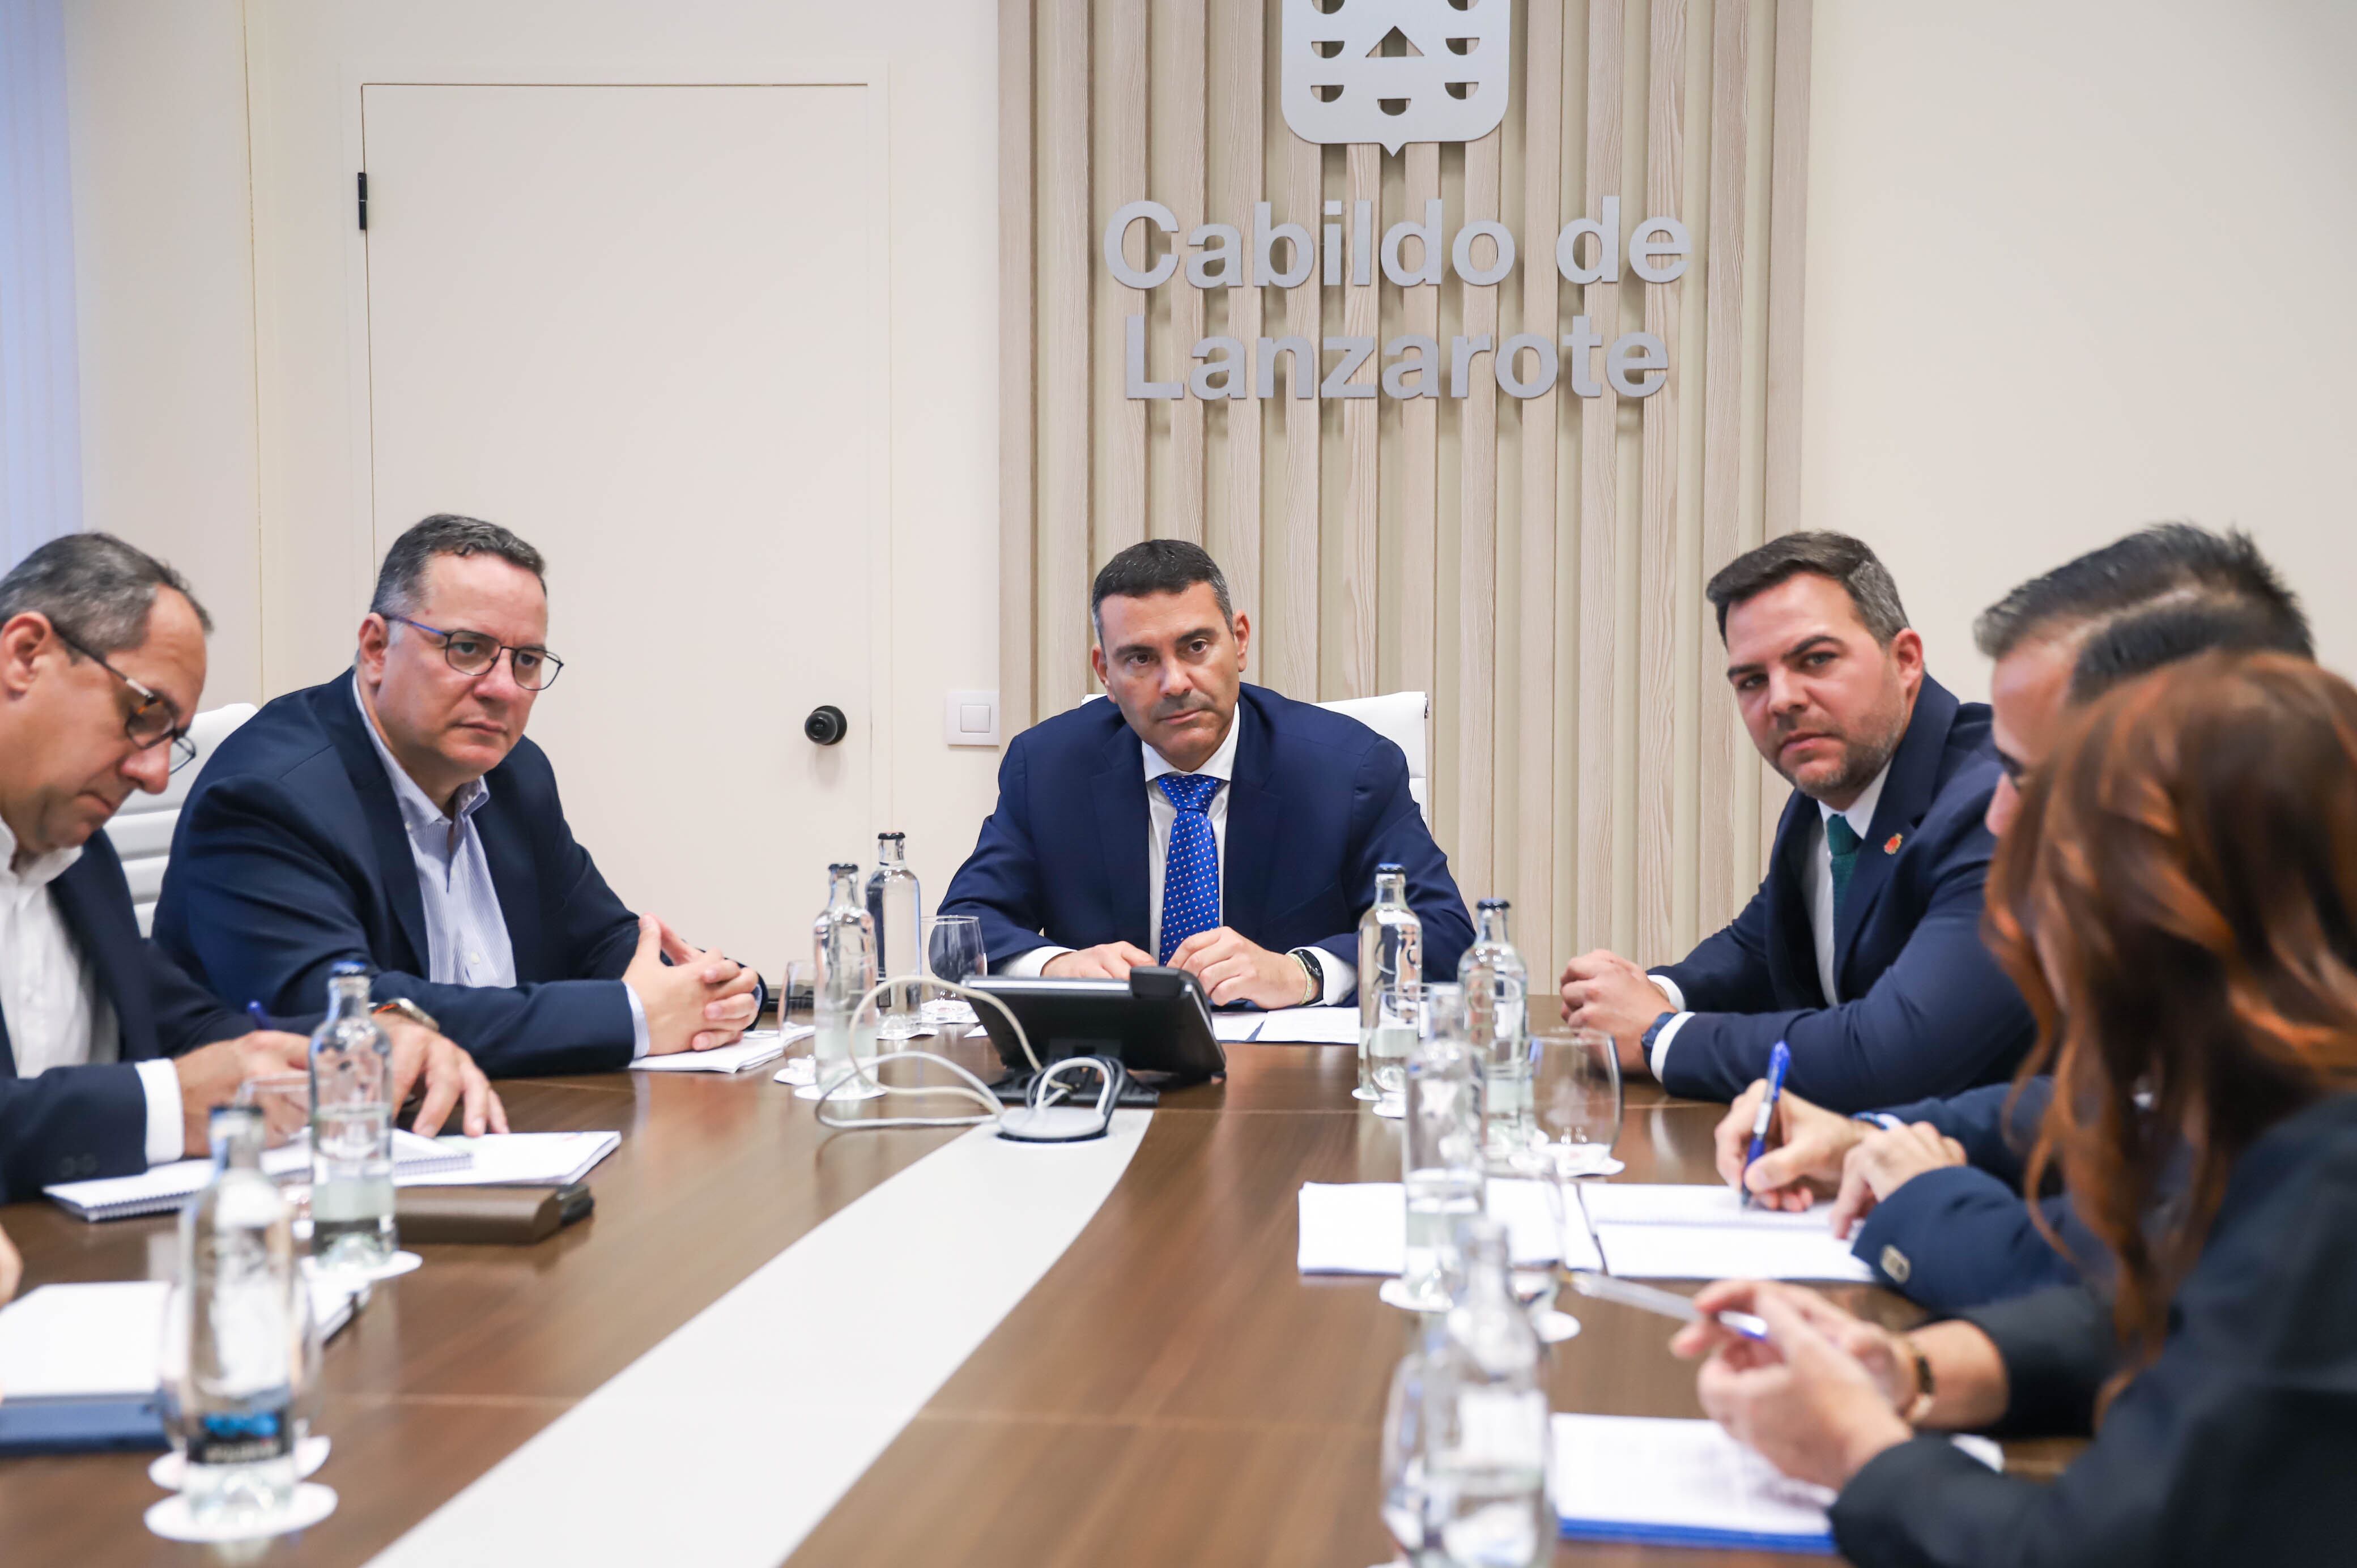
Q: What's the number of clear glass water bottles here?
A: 8